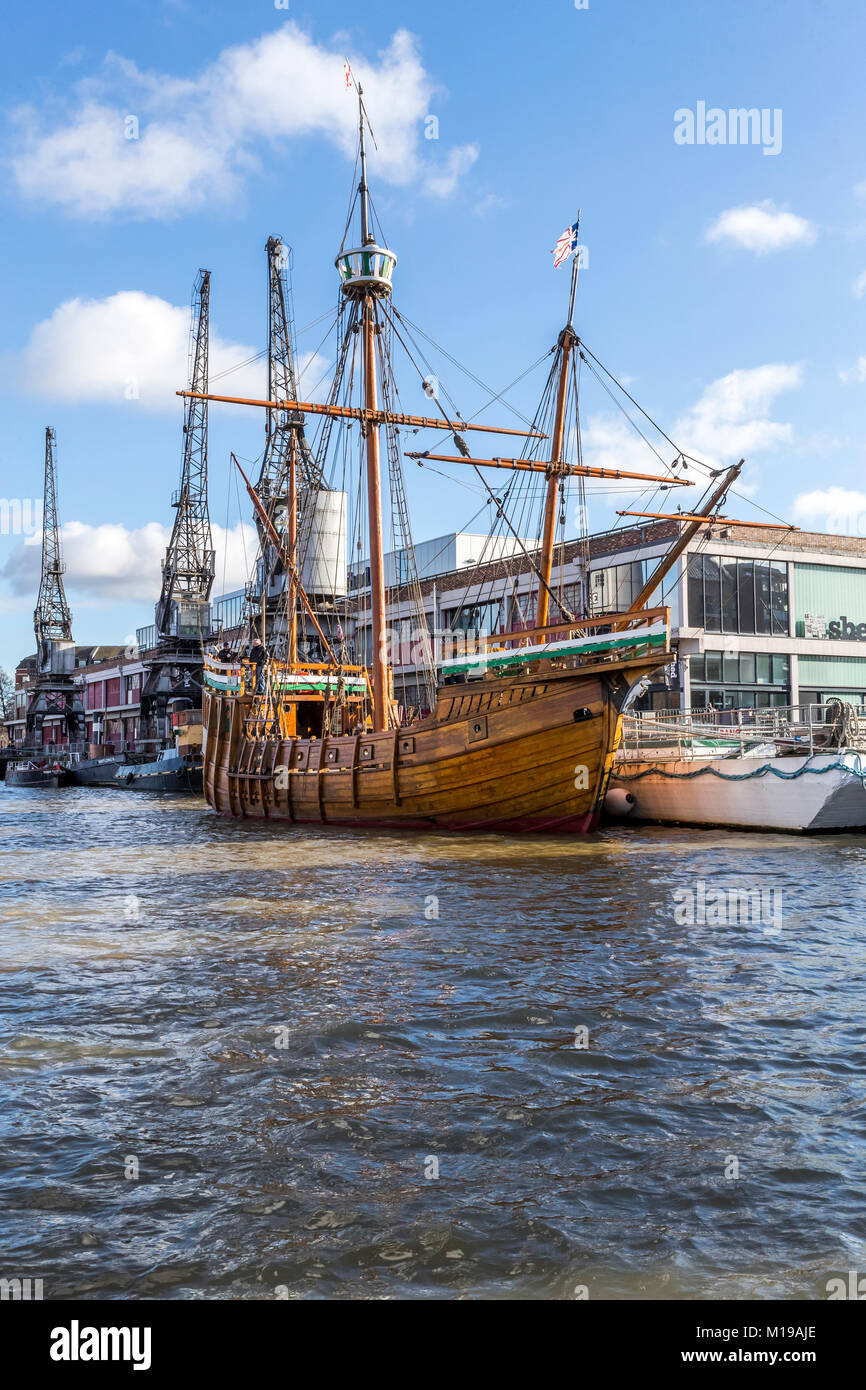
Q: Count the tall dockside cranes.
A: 3